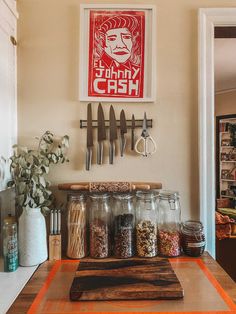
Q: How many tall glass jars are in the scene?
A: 5